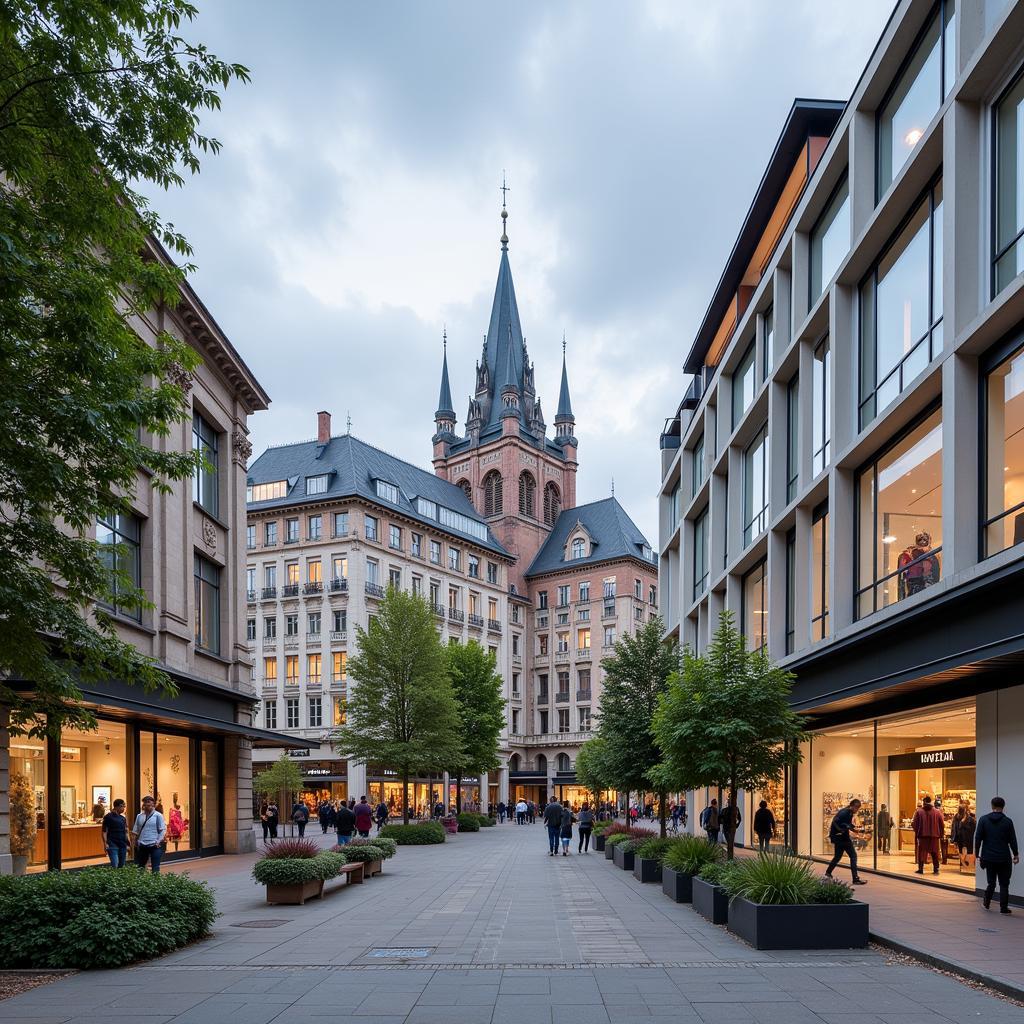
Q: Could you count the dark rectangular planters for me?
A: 7